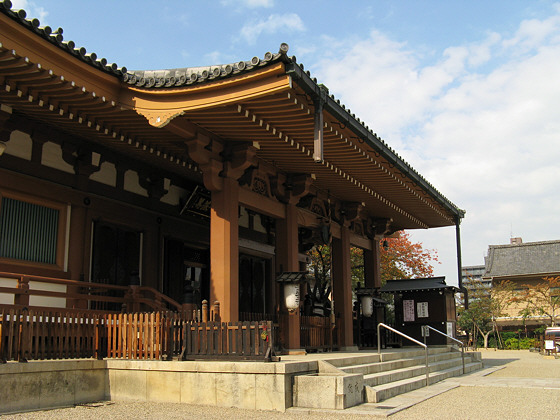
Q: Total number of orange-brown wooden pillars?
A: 4